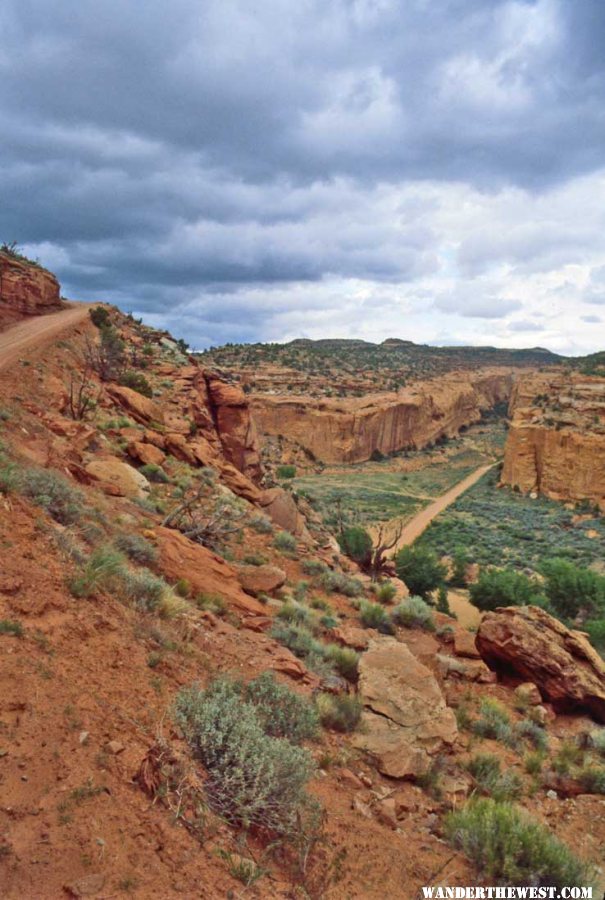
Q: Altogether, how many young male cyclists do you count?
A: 0